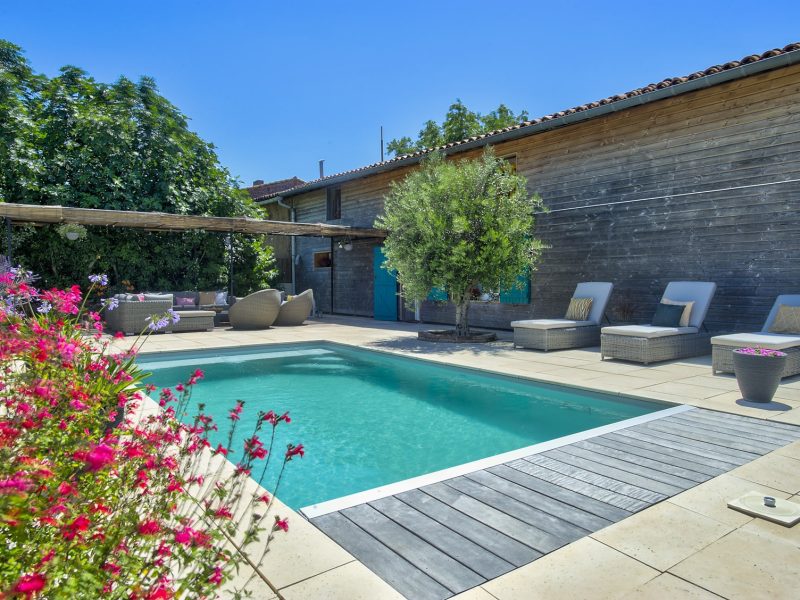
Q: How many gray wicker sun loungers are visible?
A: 3